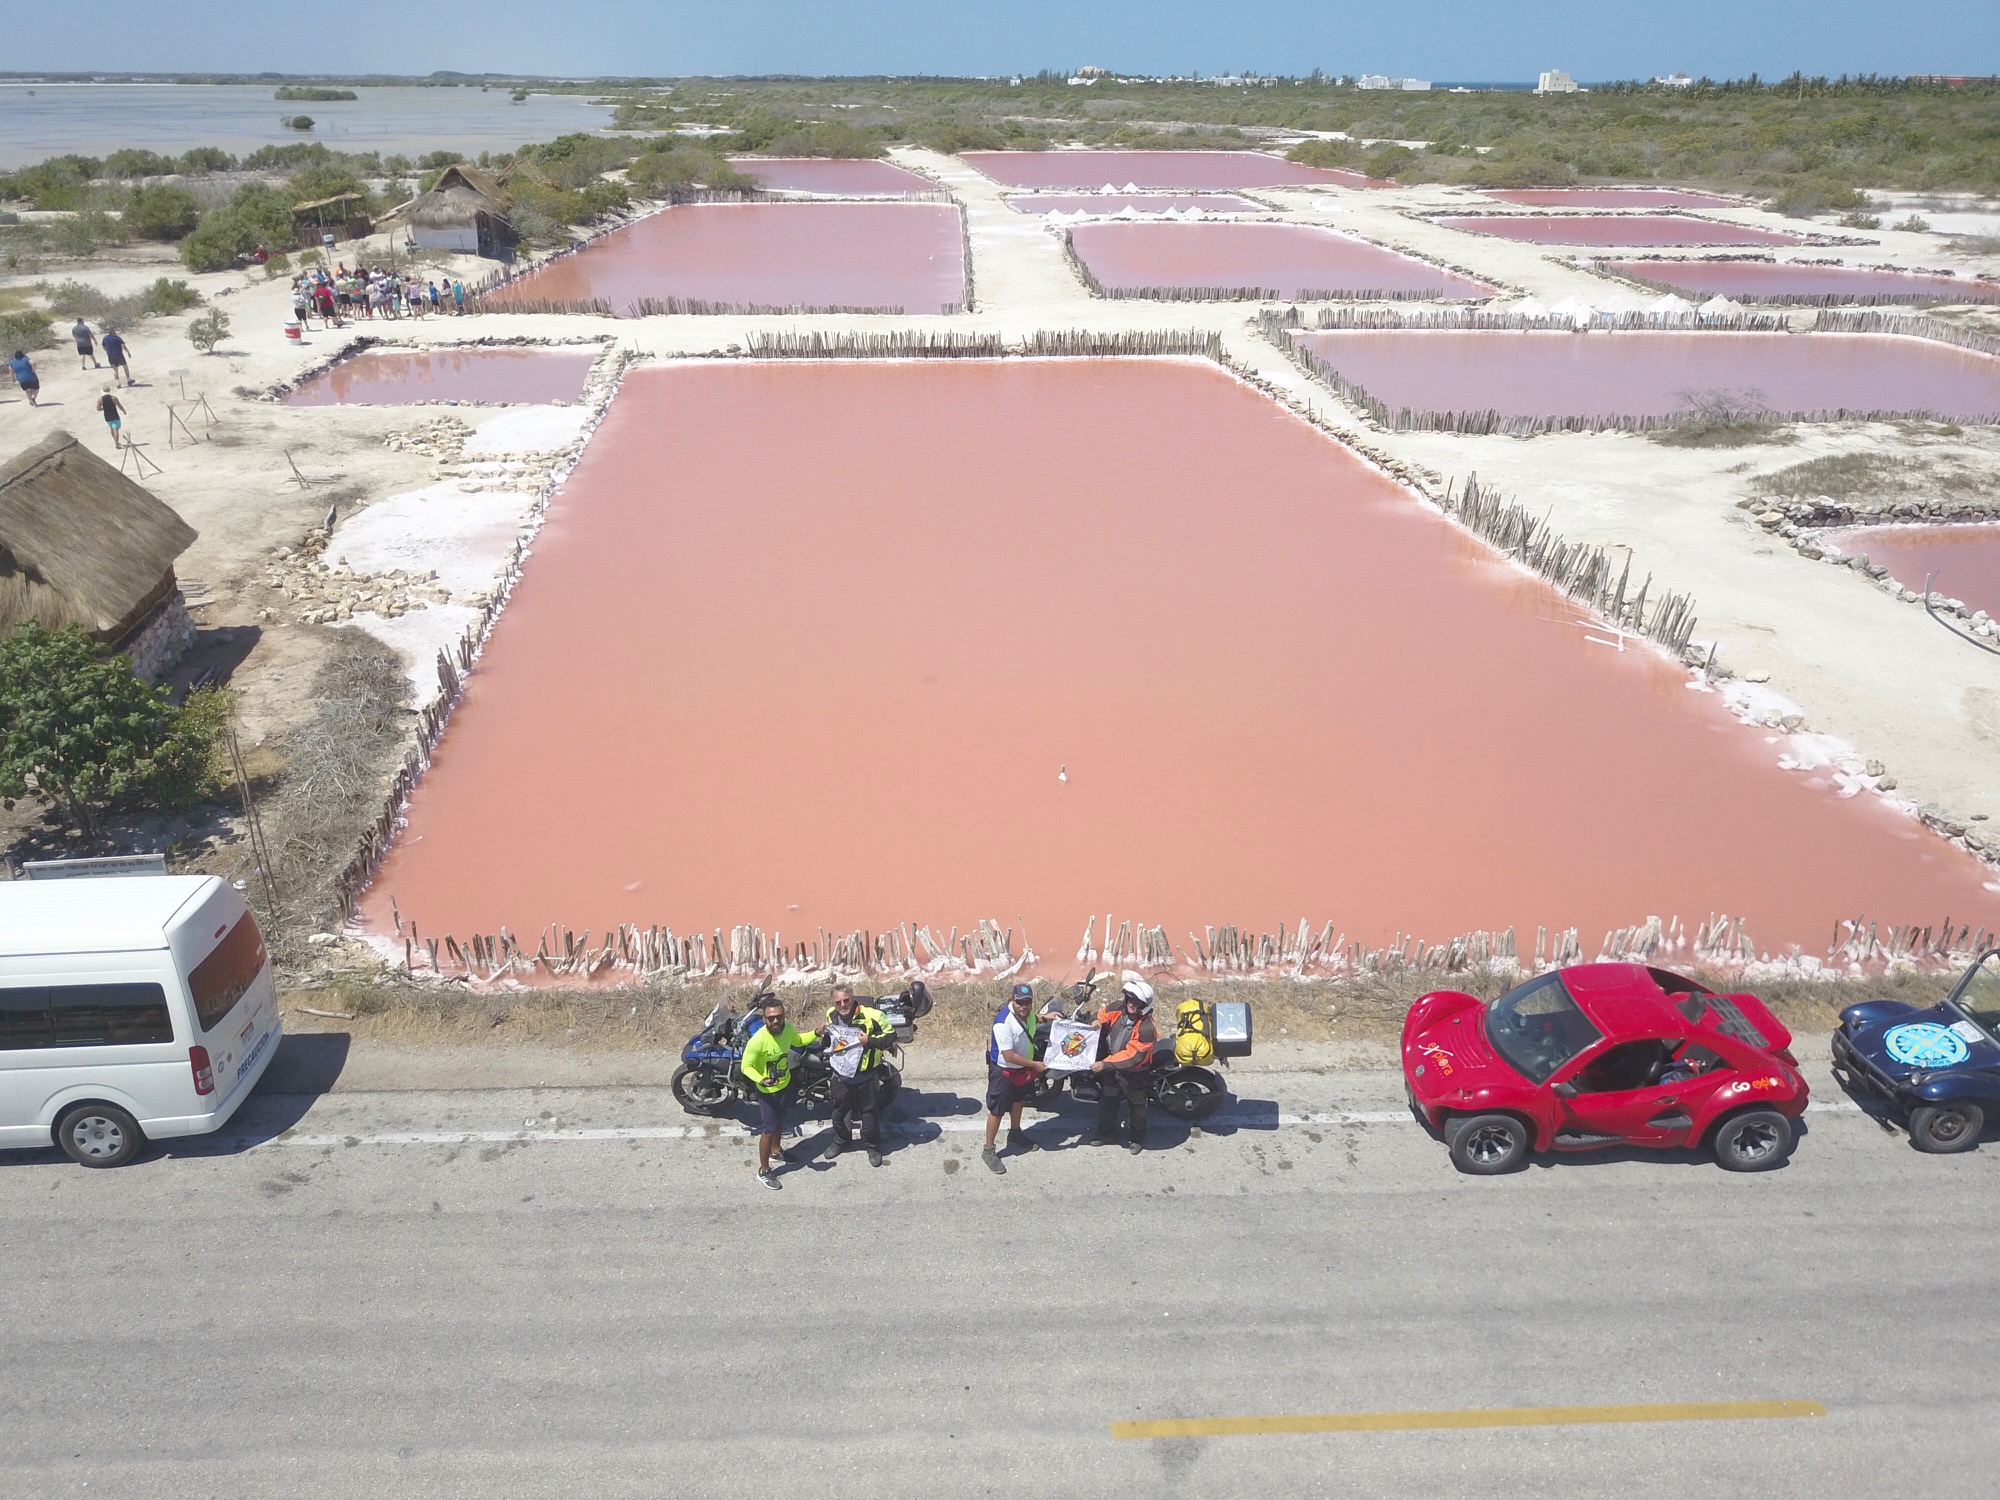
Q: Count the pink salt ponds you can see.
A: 12